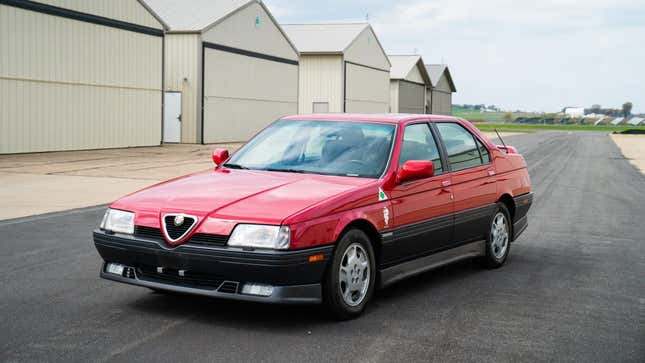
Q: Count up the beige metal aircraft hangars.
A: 5